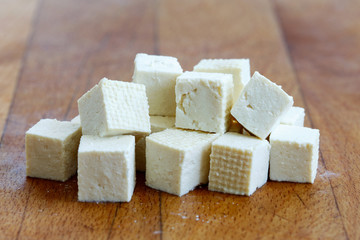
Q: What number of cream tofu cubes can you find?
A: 13